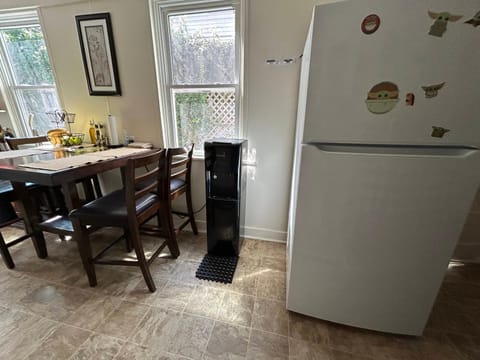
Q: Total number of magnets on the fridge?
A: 7